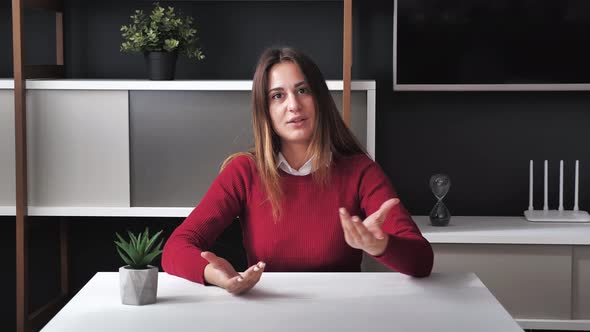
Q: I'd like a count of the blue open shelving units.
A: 0